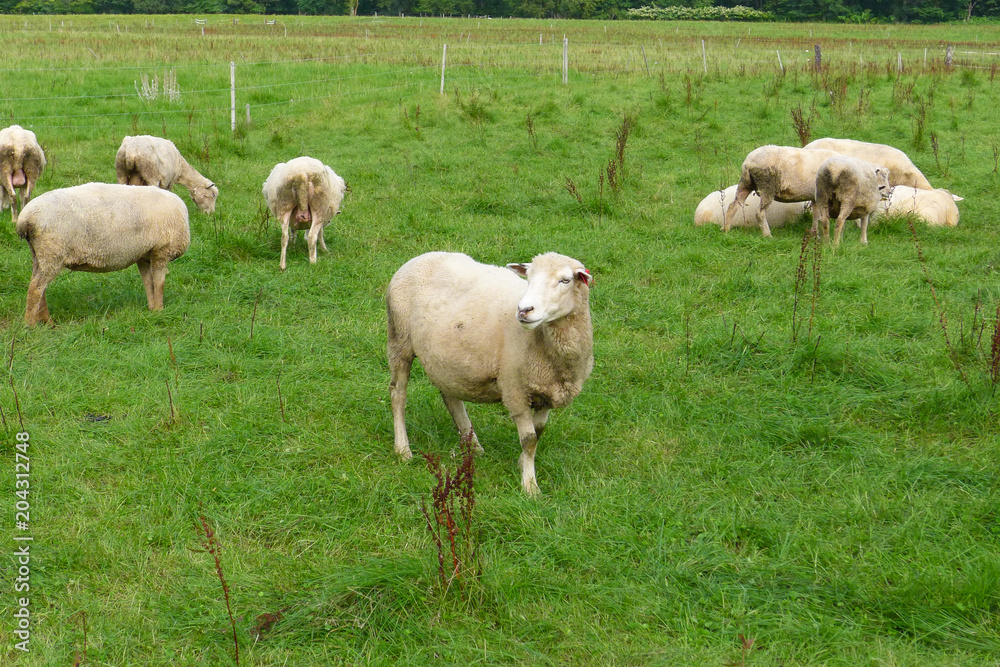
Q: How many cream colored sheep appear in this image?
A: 10